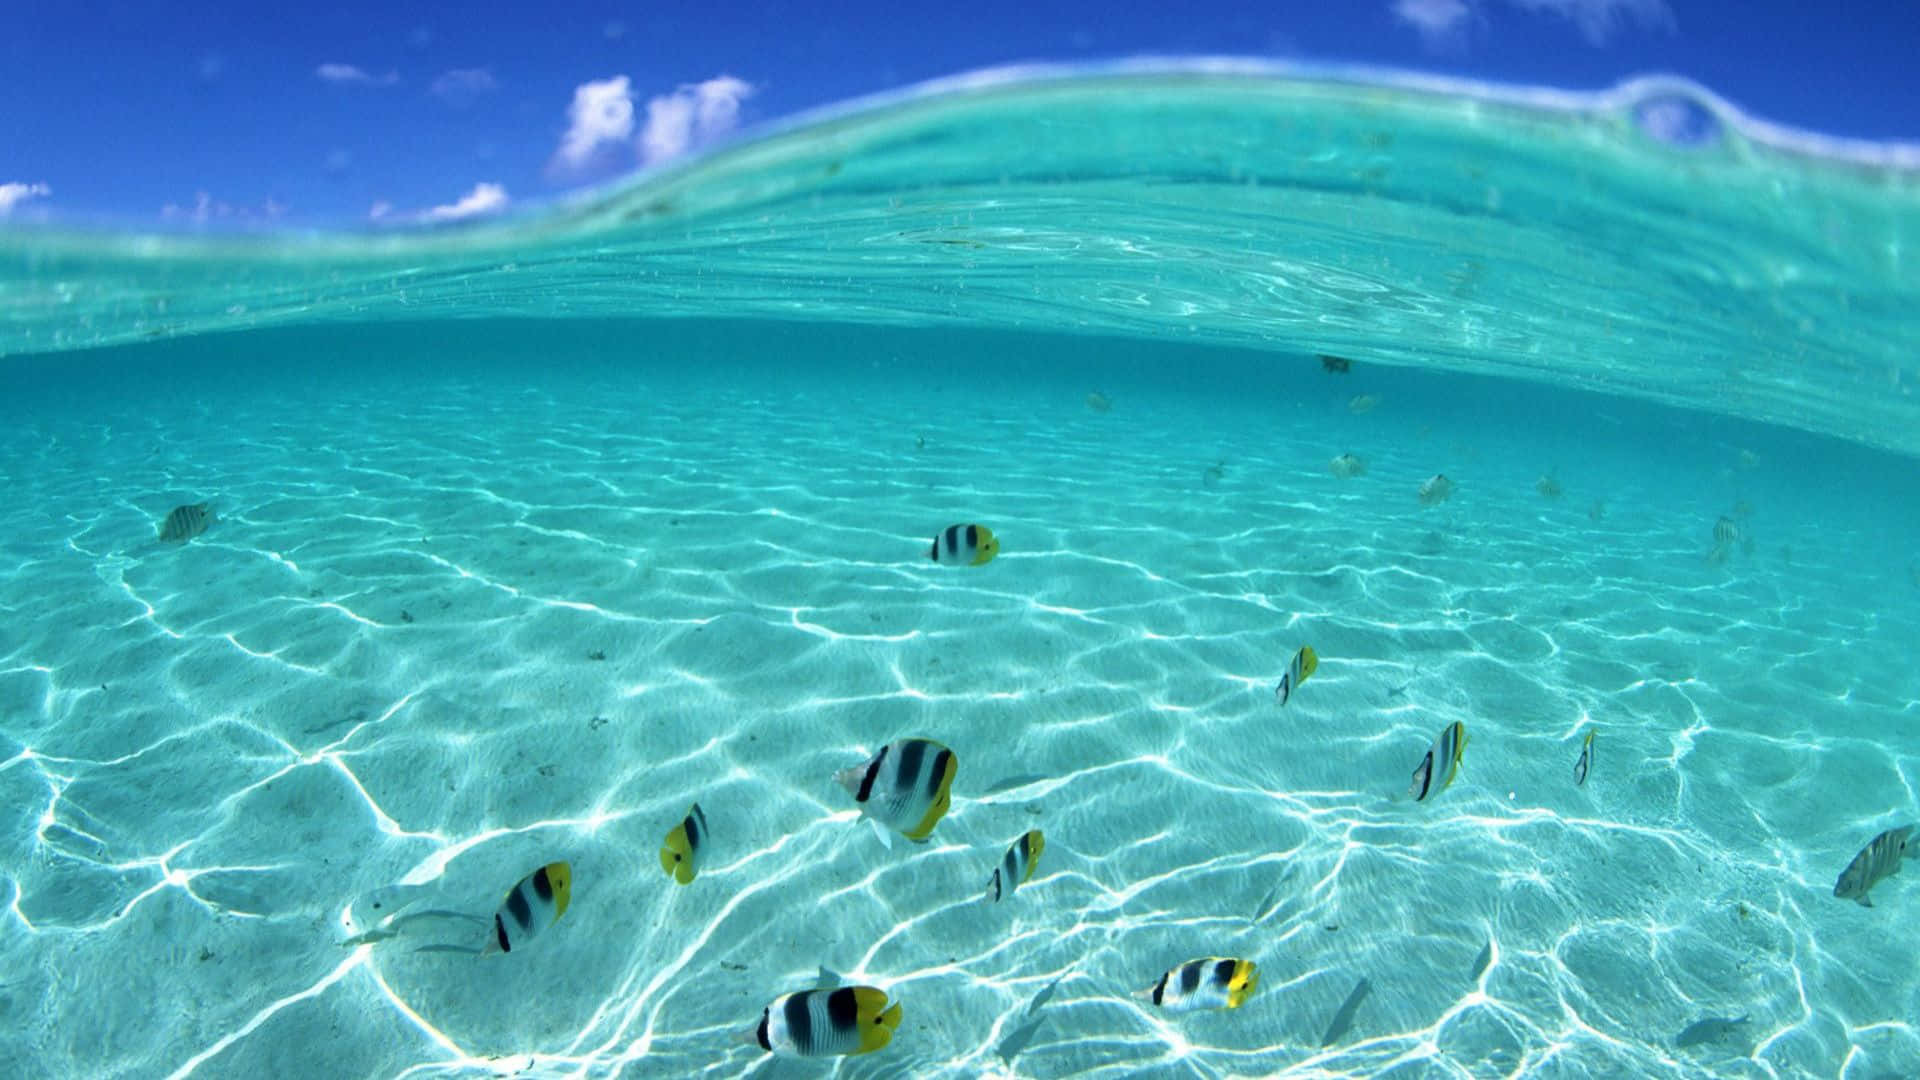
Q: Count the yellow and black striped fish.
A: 10